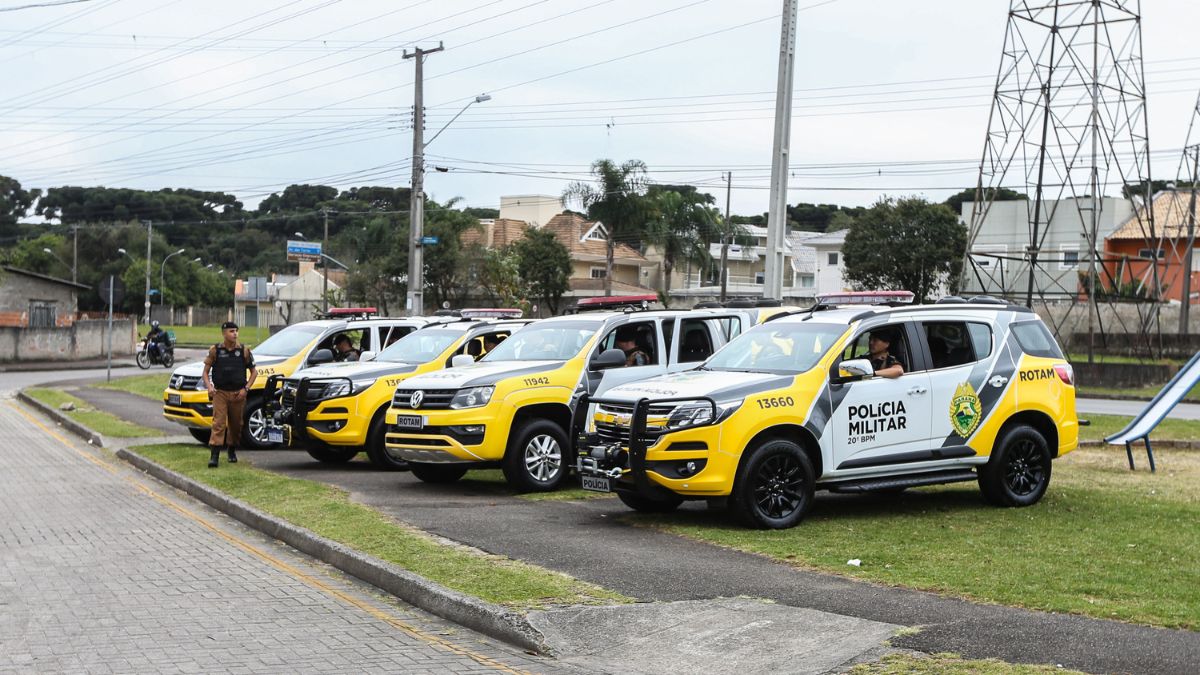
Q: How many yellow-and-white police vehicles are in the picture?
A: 4